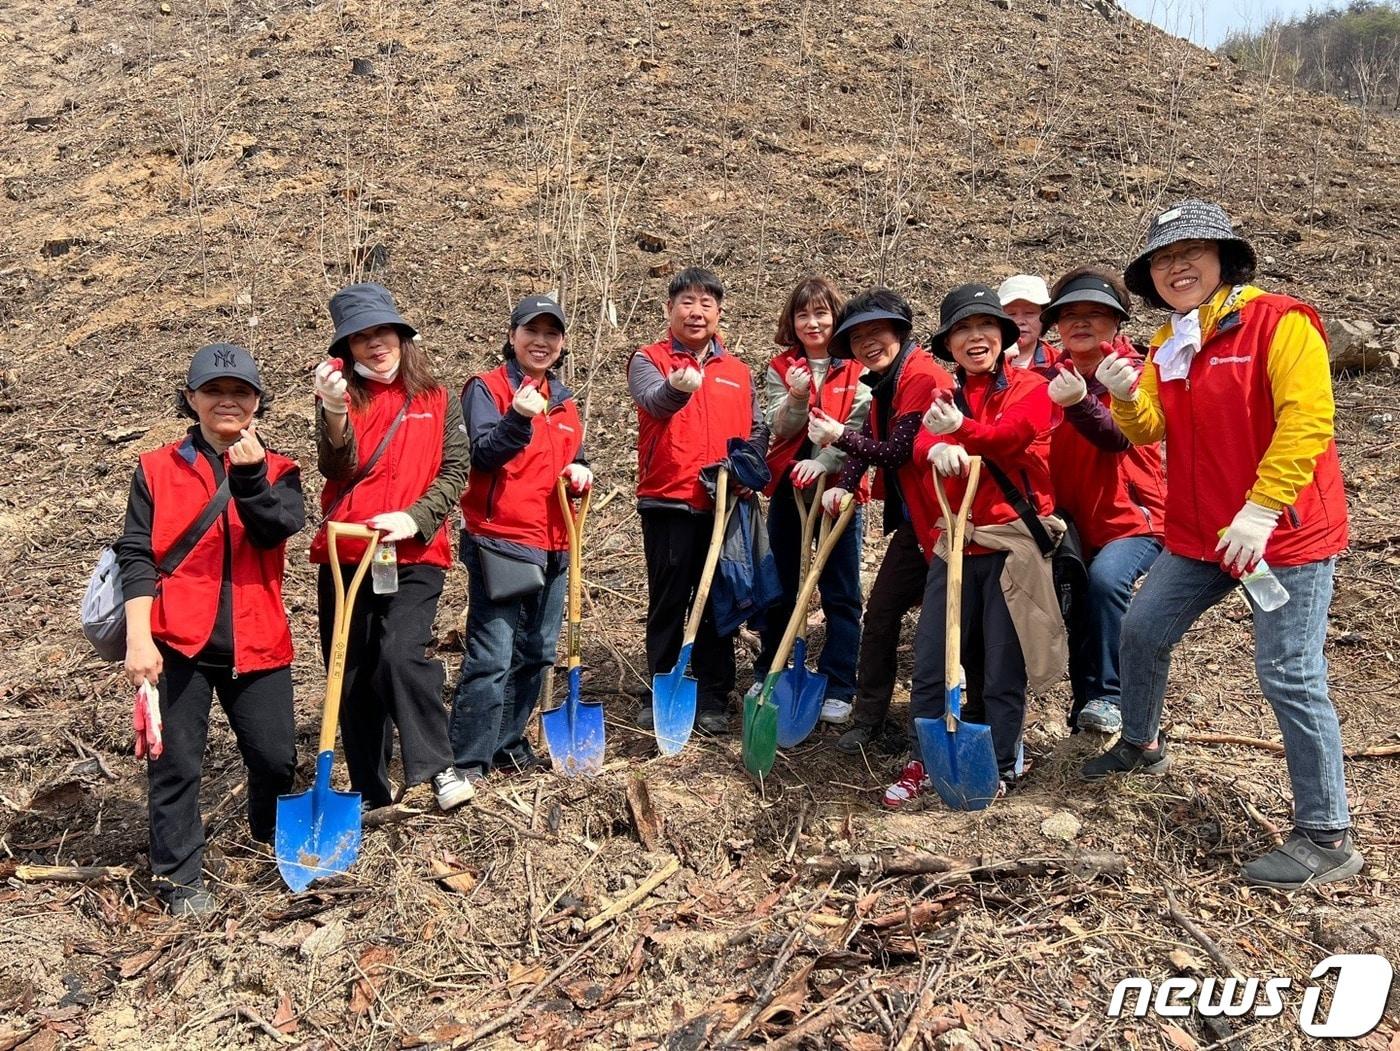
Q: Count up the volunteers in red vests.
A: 10